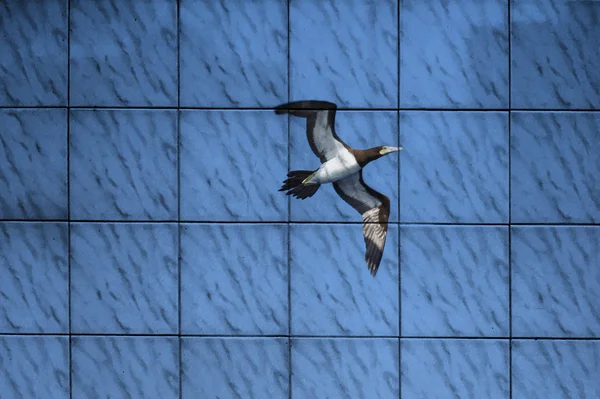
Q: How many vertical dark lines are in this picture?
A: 5